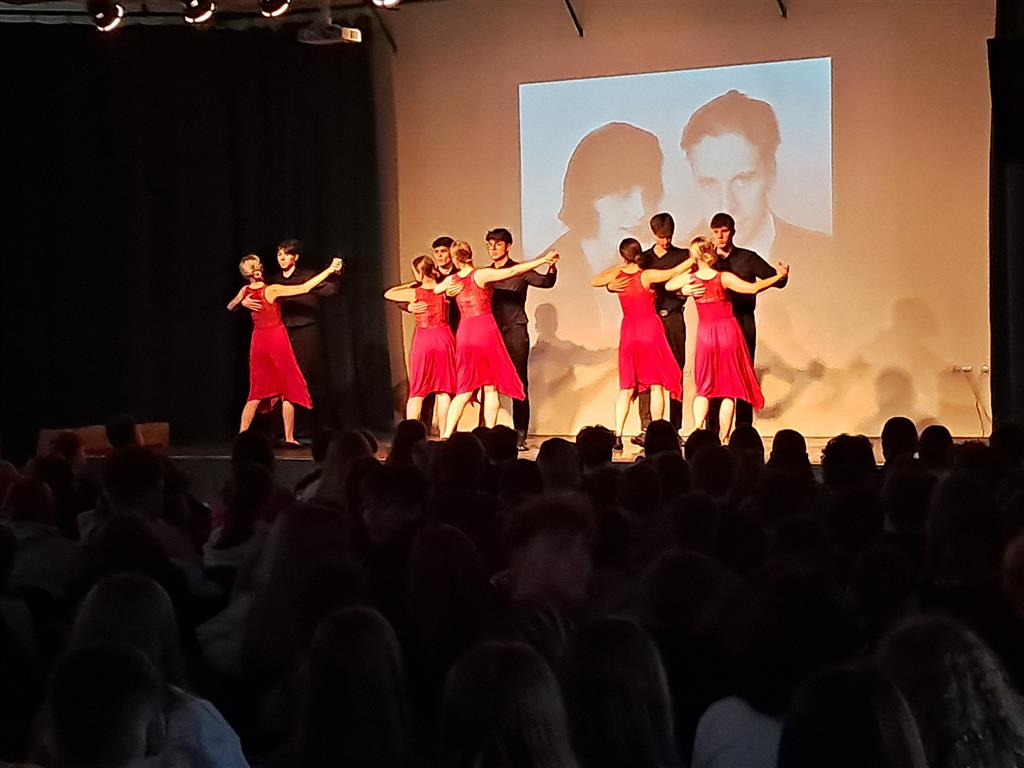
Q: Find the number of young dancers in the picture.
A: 10